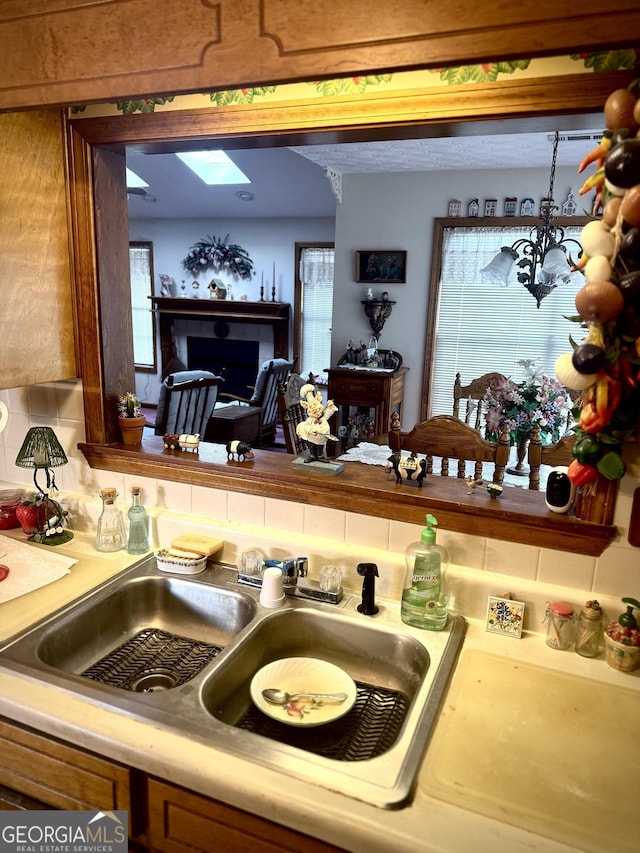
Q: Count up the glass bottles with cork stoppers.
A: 2